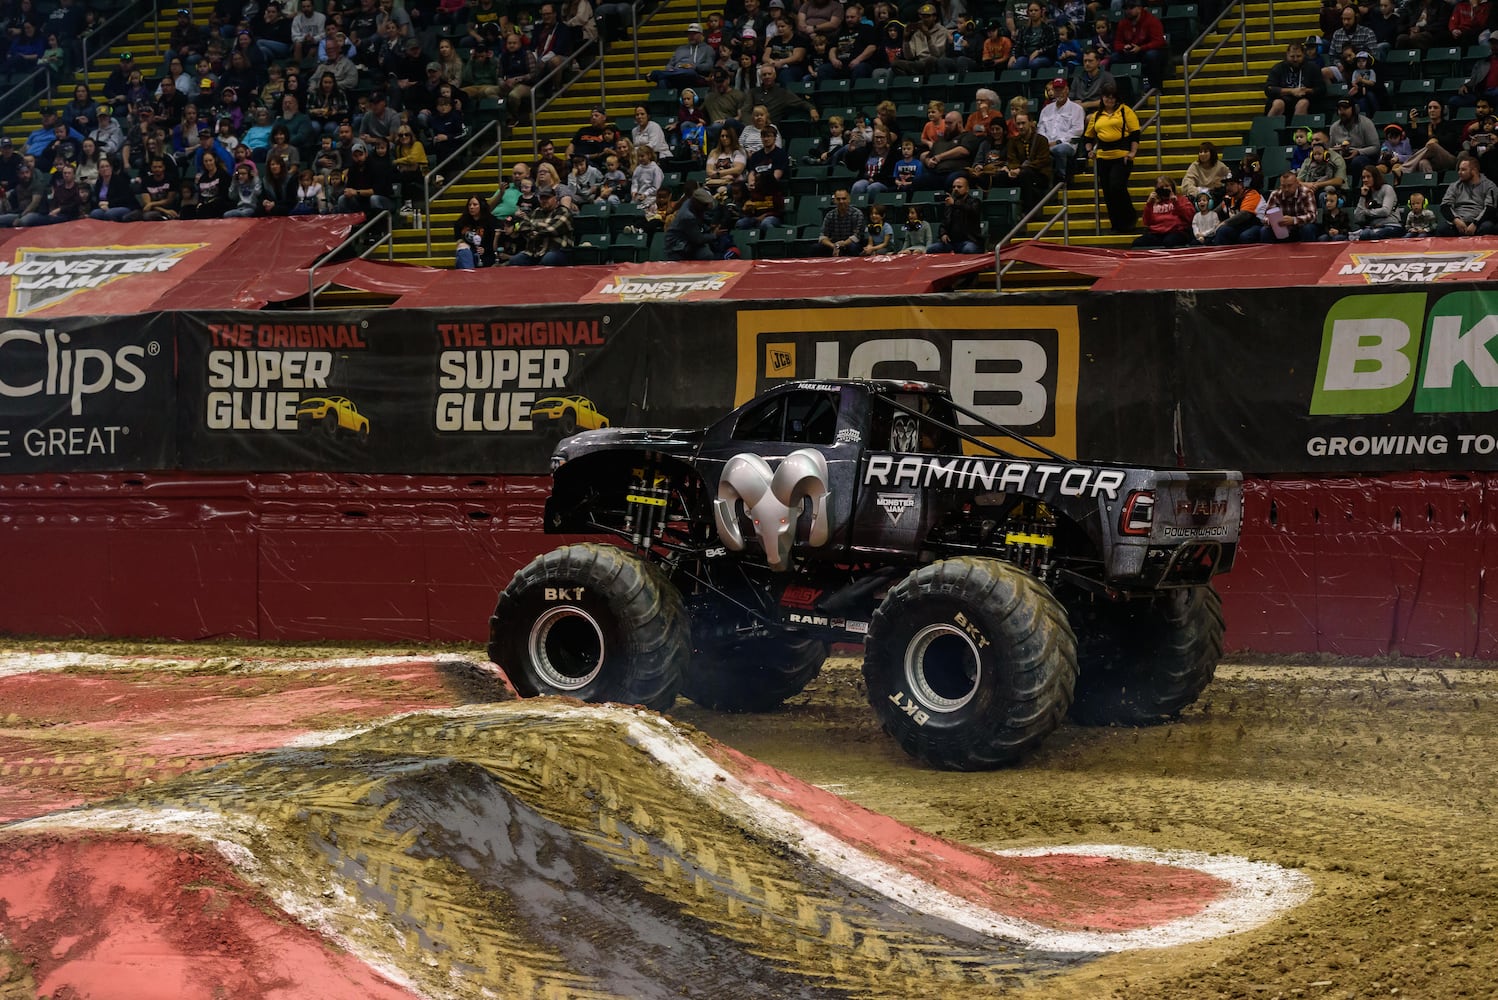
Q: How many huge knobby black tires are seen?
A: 4